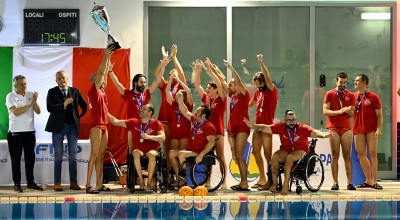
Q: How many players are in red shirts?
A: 12